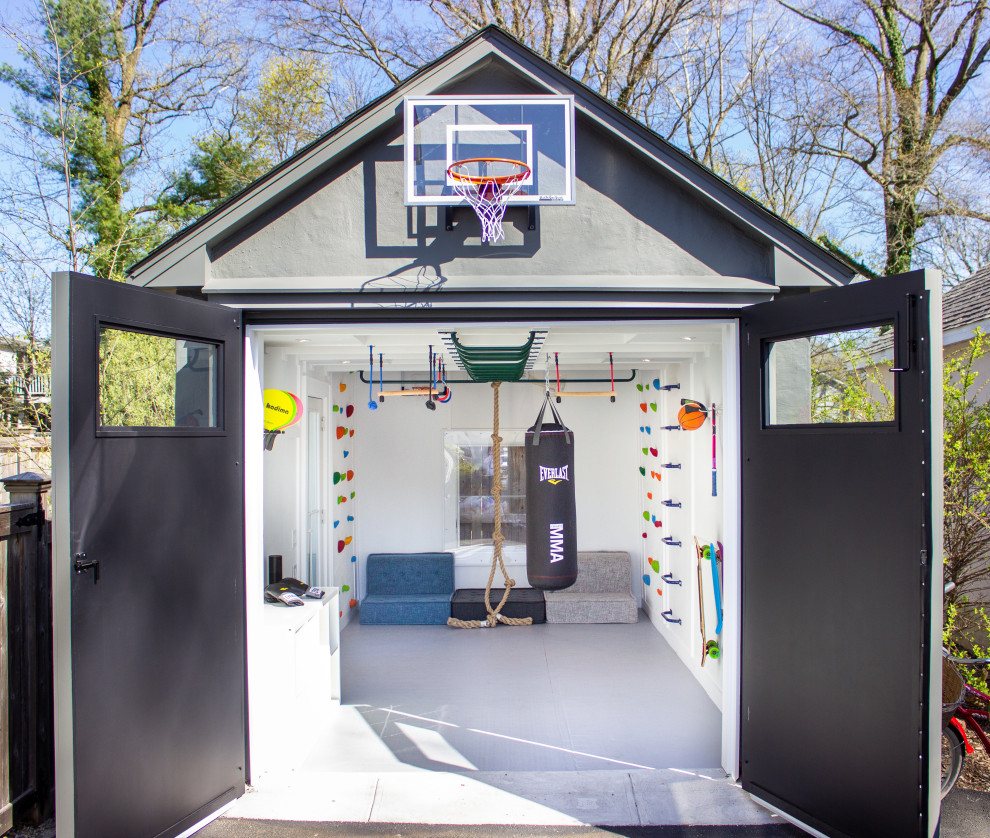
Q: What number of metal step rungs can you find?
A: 7